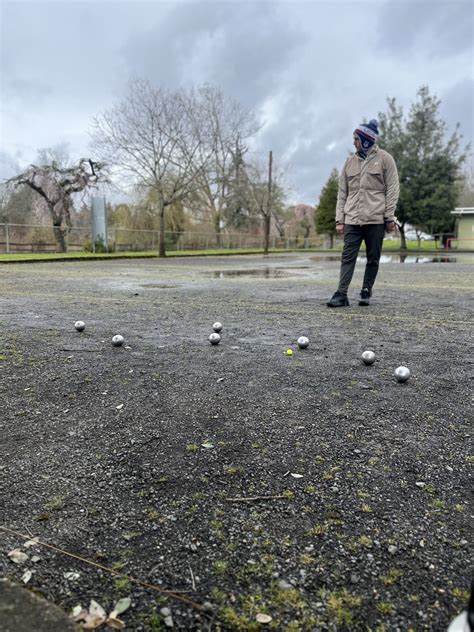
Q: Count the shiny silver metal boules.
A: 7